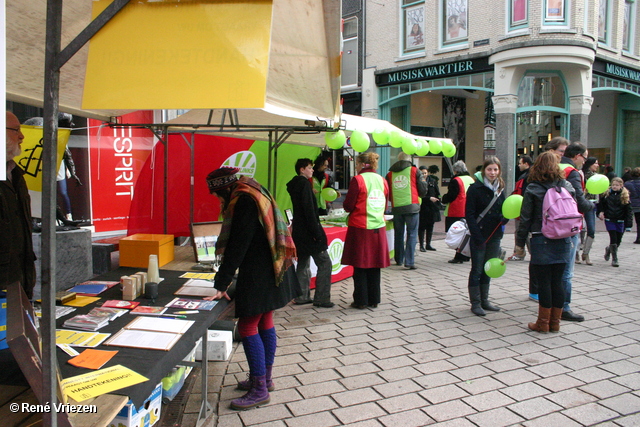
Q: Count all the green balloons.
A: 12